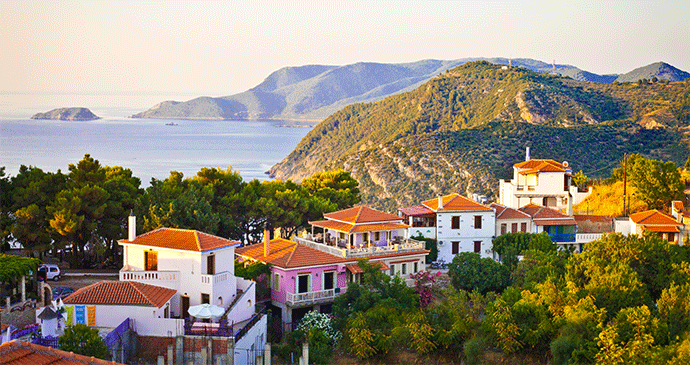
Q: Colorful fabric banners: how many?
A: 3